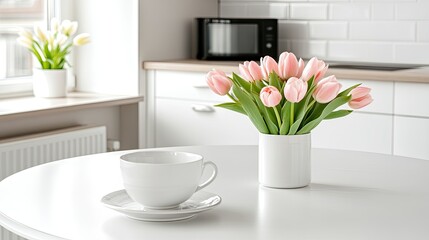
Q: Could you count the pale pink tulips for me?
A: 9